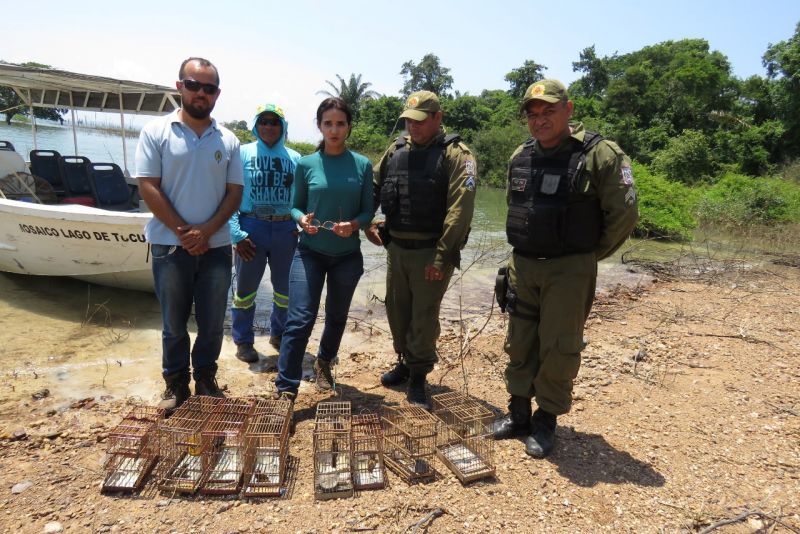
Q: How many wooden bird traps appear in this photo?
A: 8